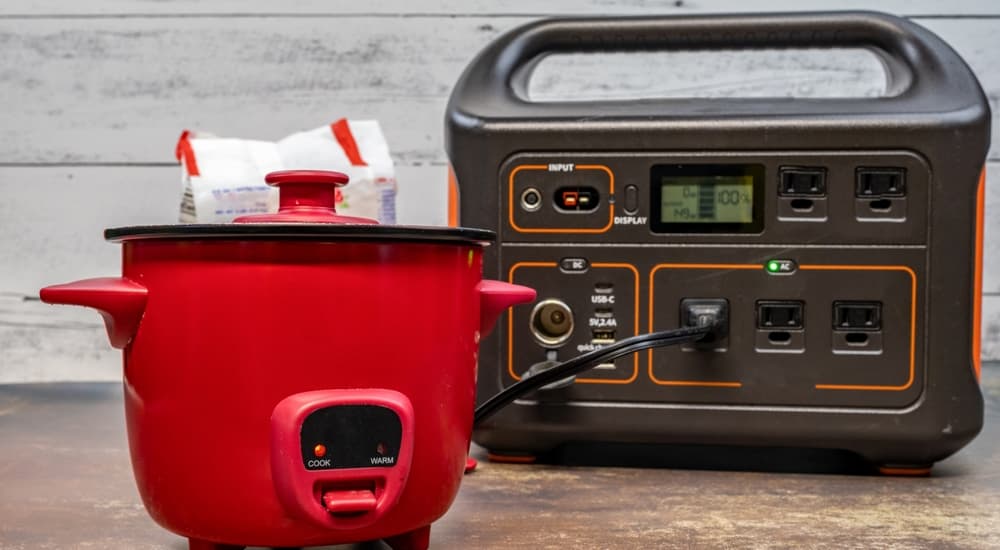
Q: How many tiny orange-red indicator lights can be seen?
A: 1